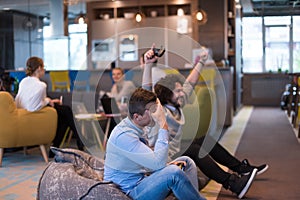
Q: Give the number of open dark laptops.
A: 1